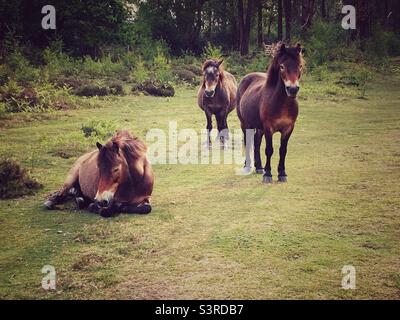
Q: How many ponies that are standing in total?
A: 2